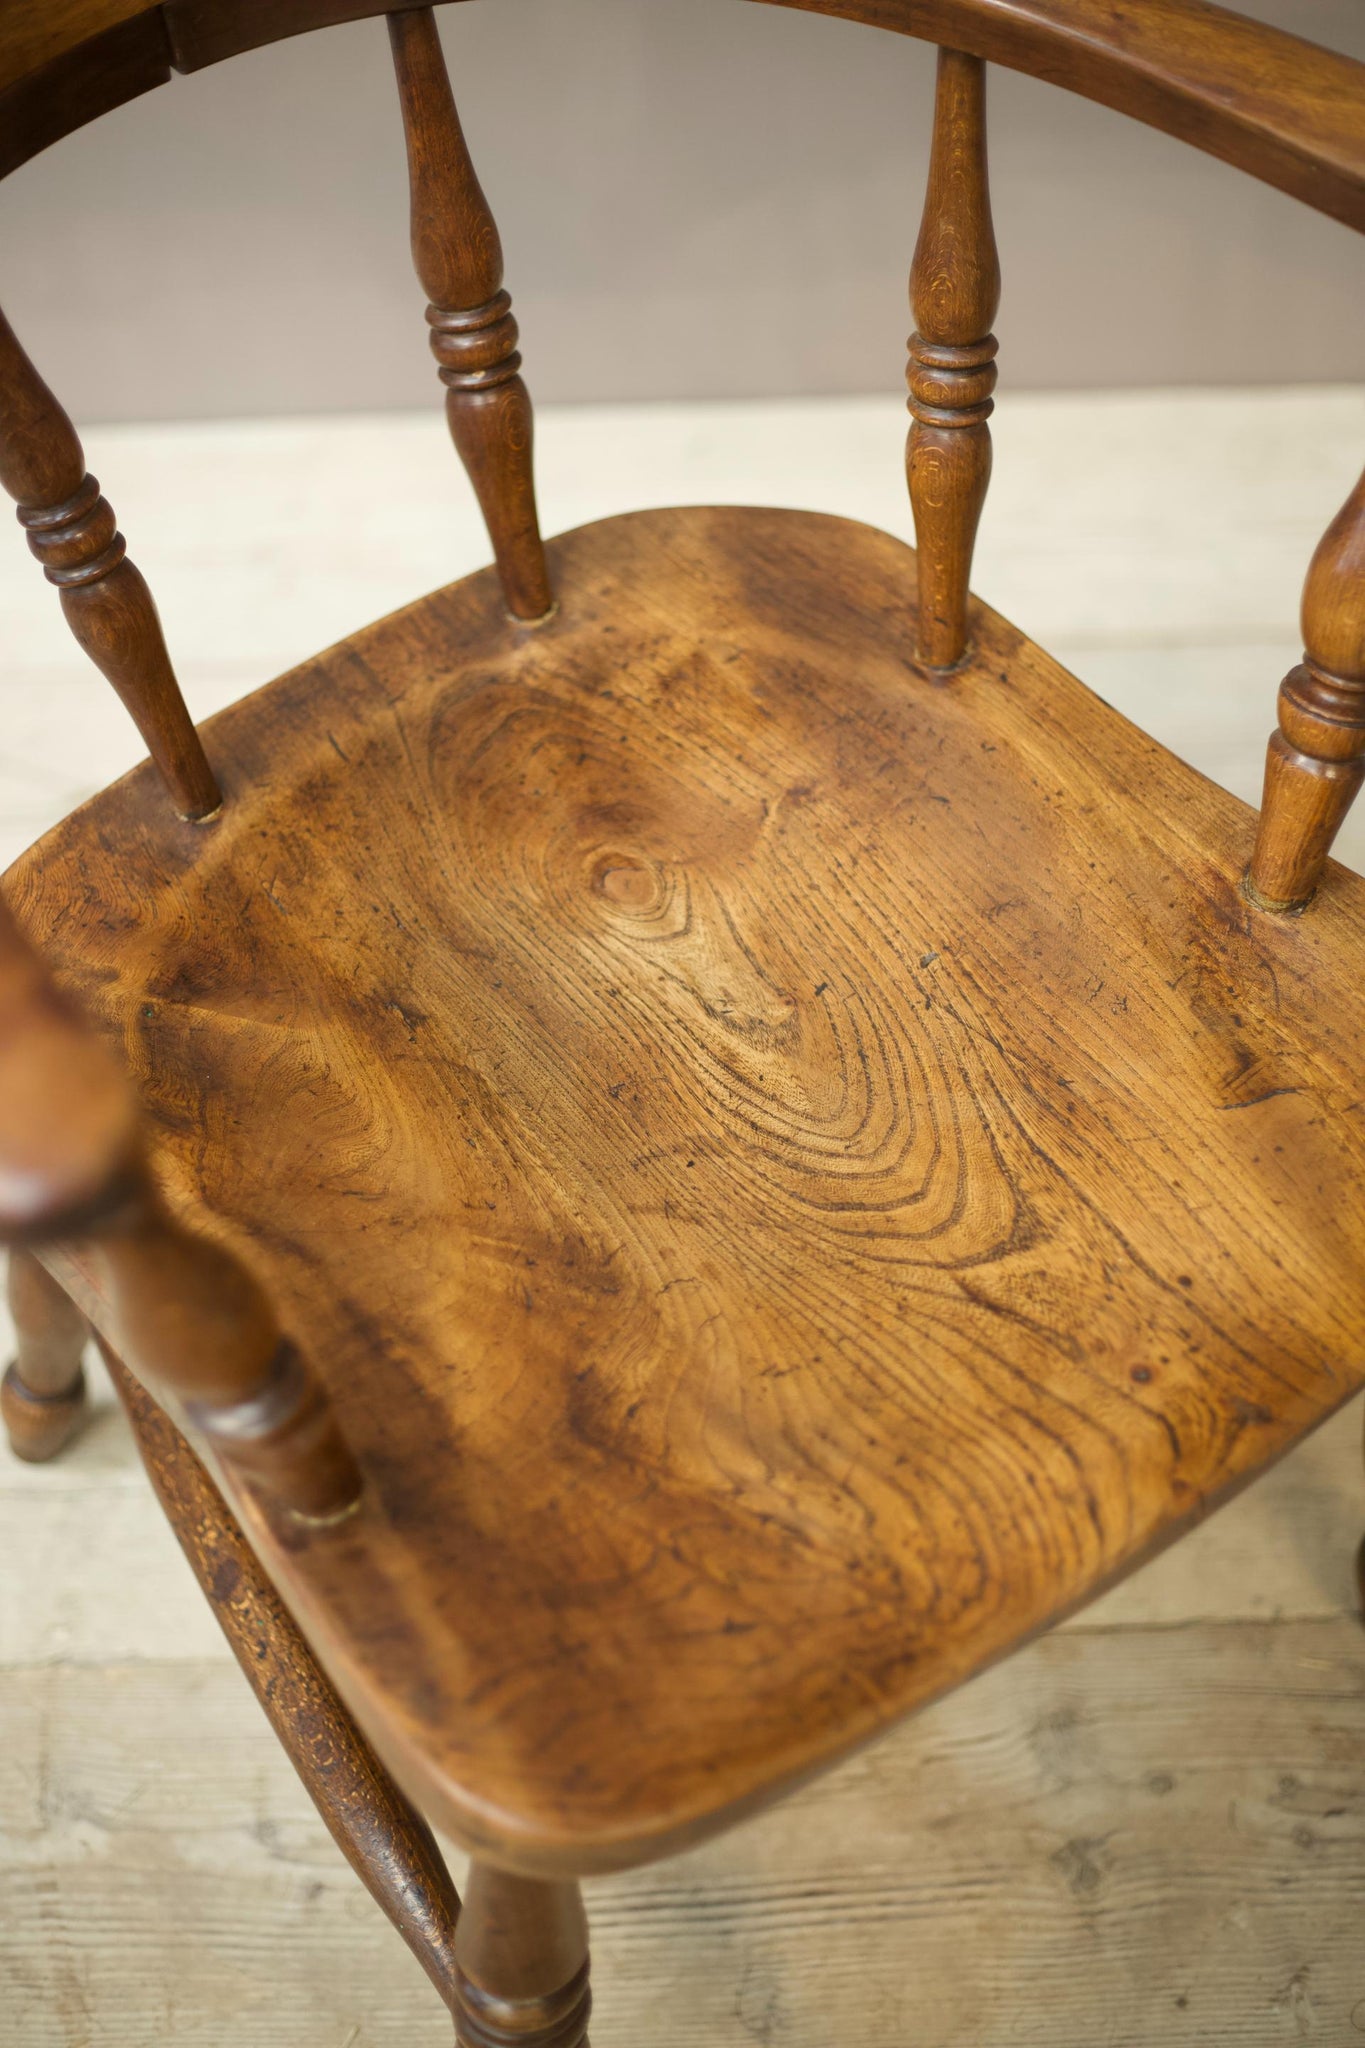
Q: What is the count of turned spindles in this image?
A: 5